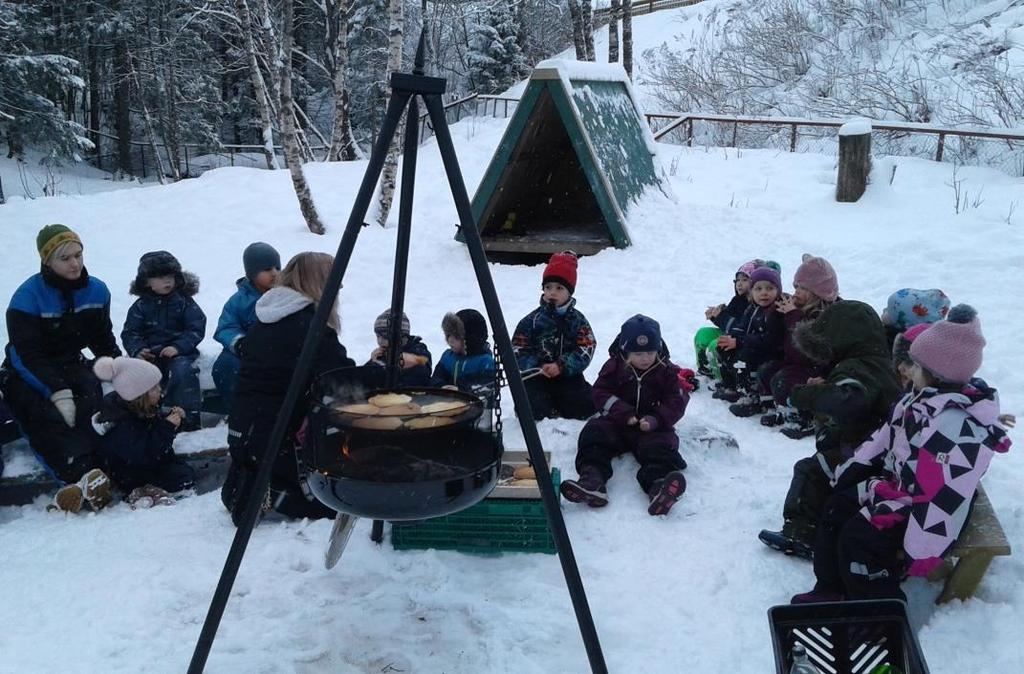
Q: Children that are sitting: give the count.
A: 14